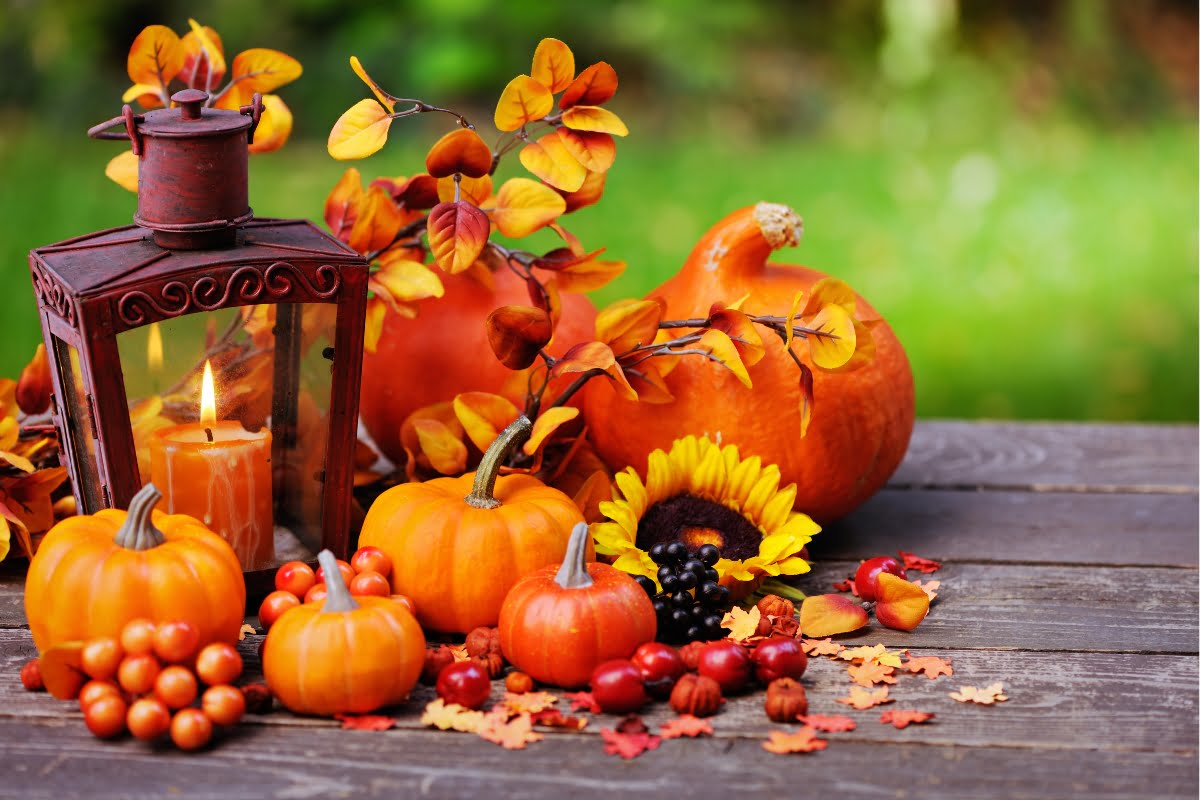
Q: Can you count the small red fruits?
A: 6